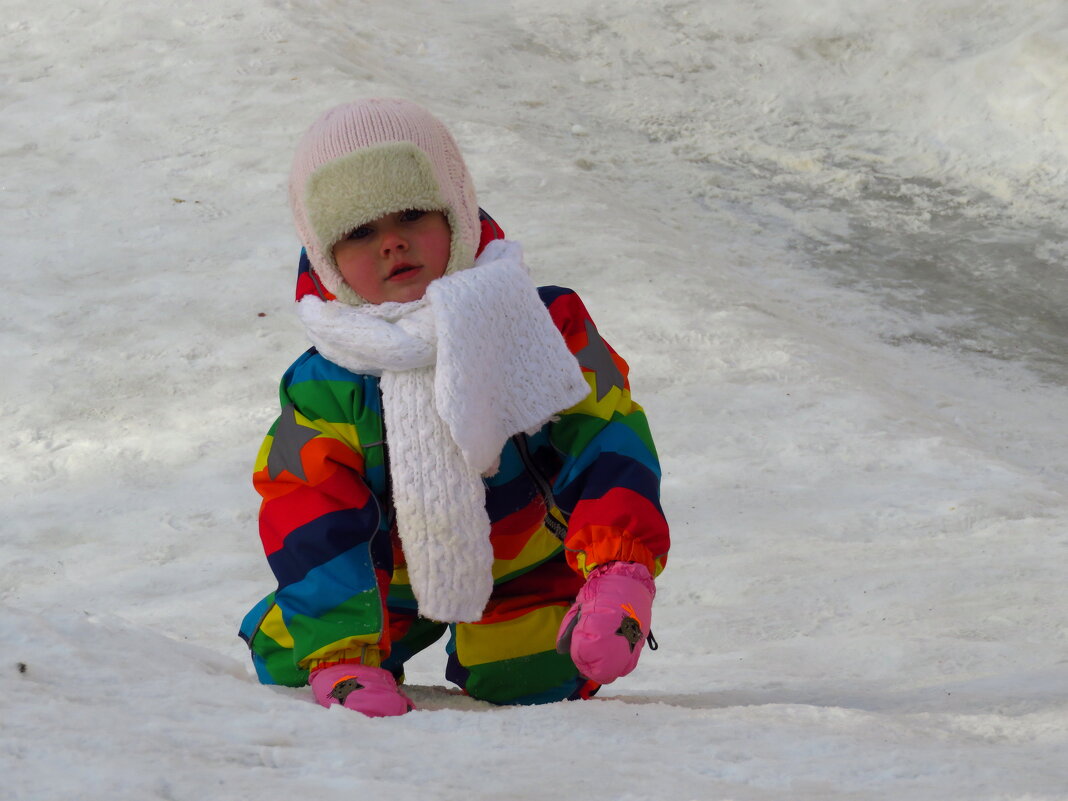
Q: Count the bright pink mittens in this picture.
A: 2